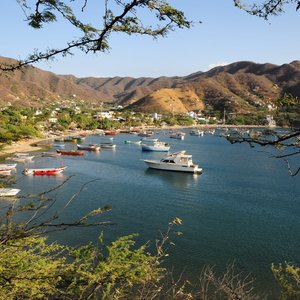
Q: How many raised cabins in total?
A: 2